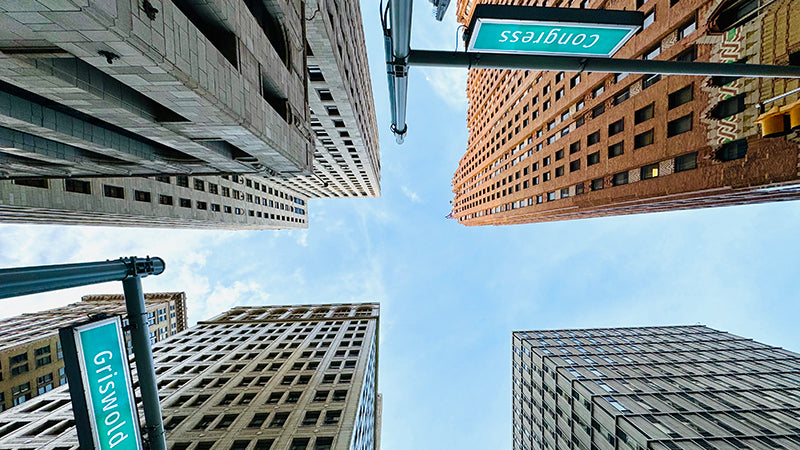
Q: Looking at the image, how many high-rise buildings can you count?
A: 5